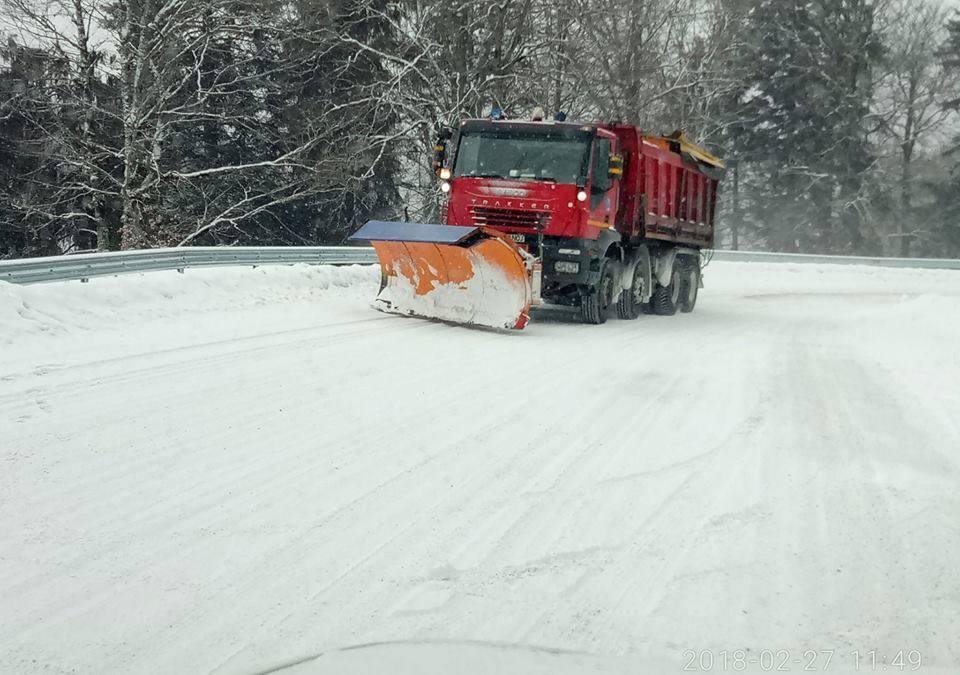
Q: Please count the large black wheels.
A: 4